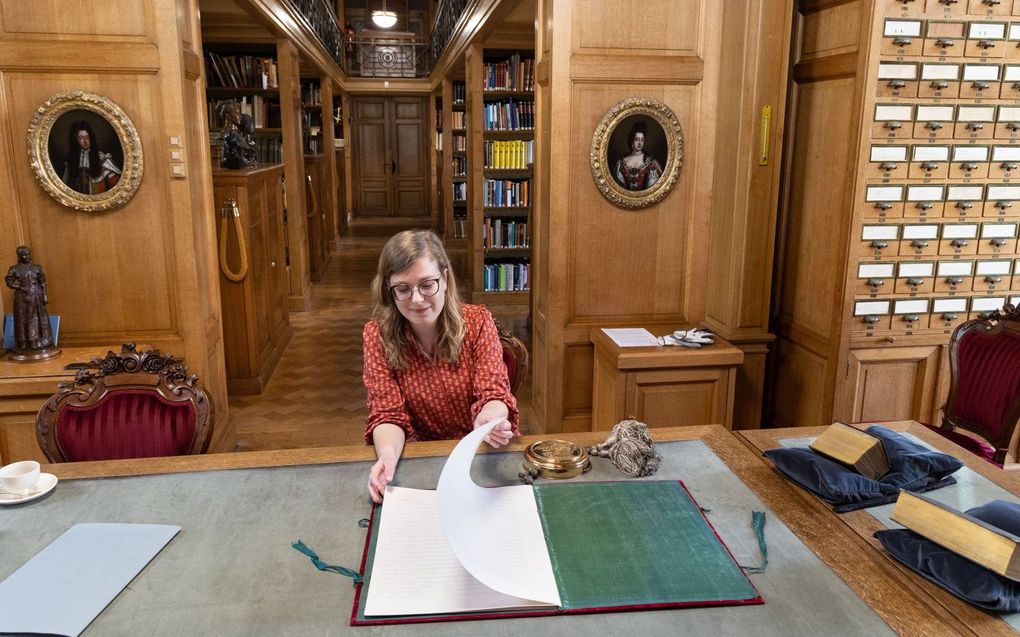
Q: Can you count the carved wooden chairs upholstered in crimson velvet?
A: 3